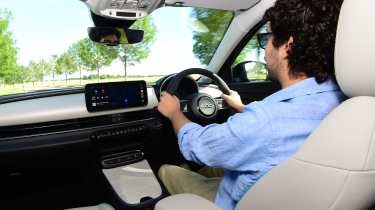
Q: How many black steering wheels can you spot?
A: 1